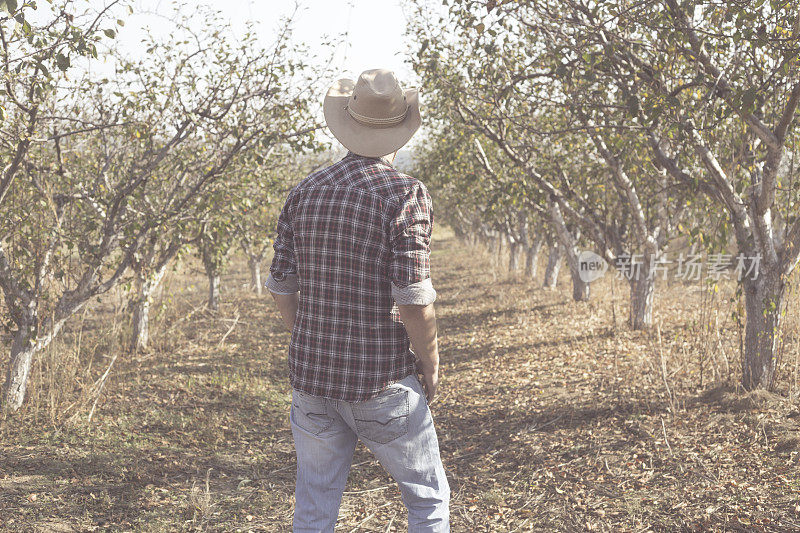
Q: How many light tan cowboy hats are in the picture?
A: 1